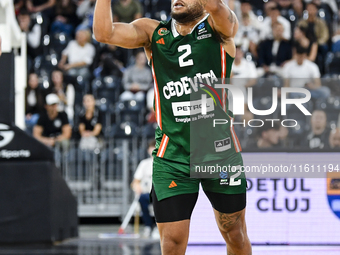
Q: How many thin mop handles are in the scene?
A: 1